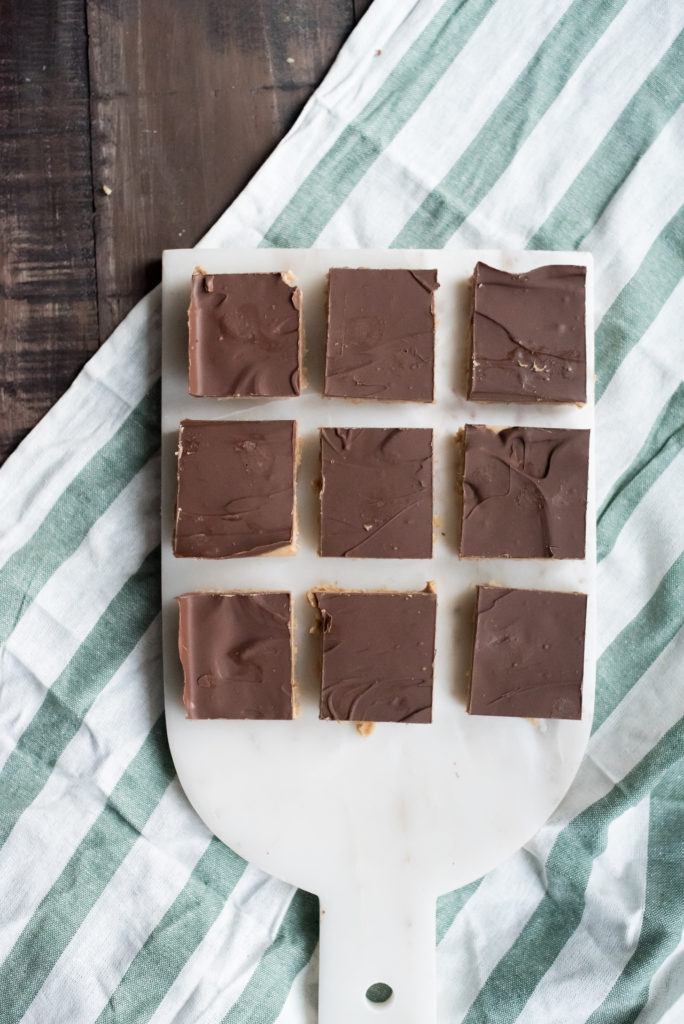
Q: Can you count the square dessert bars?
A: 9